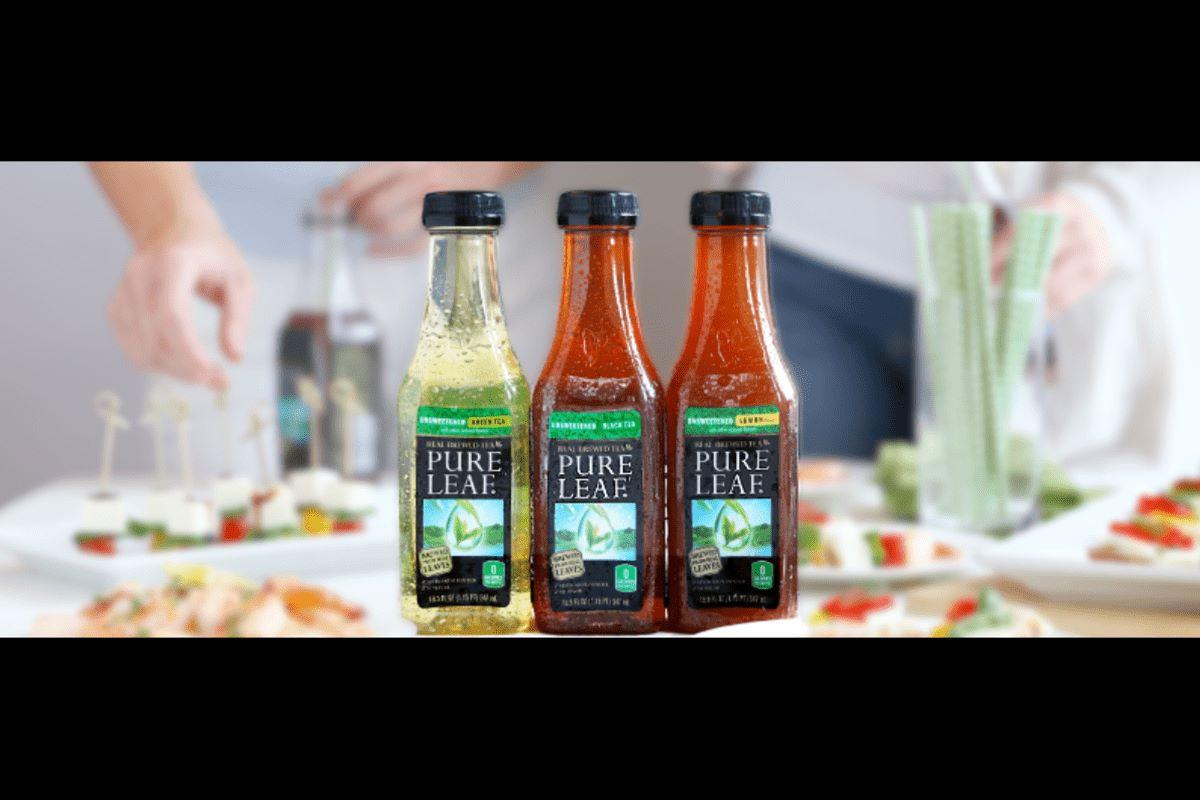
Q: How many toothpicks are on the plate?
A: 7